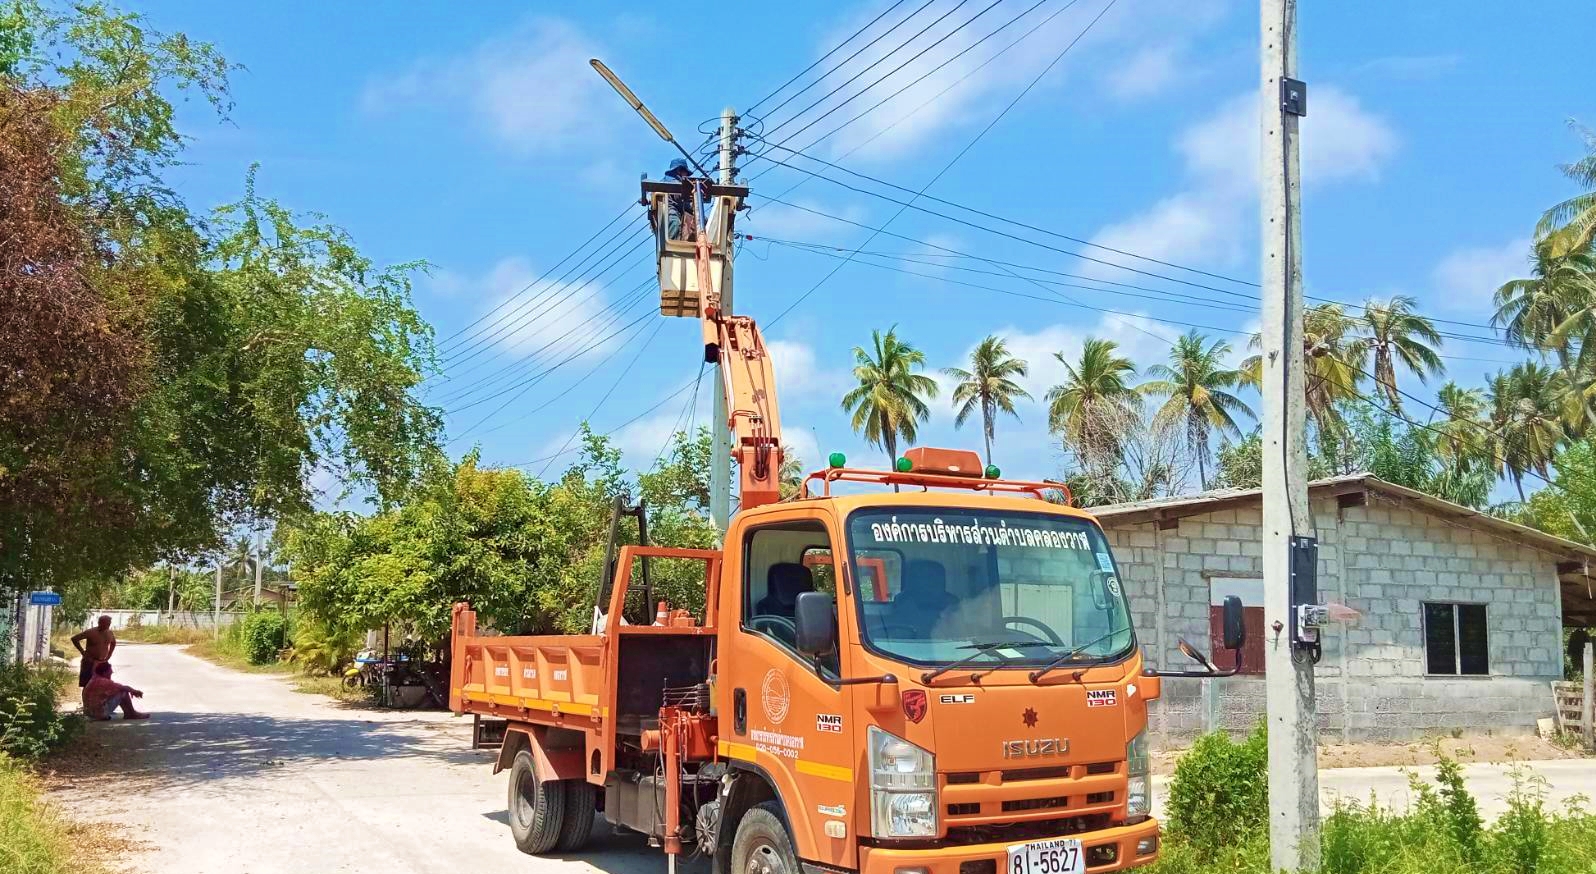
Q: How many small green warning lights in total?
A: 3